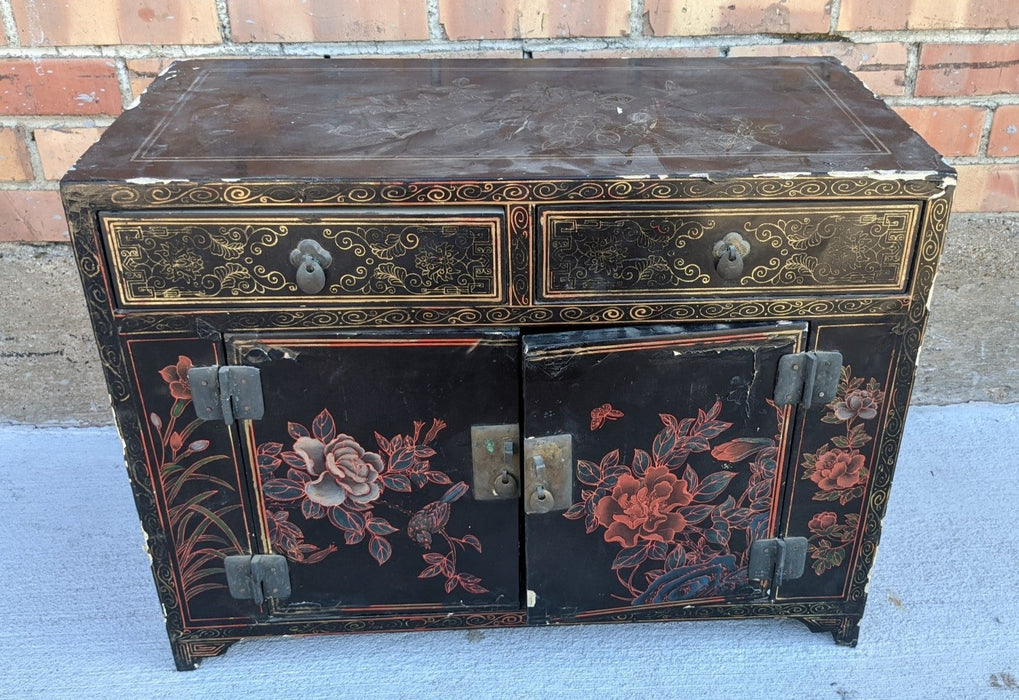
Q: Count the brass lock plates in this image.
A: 2